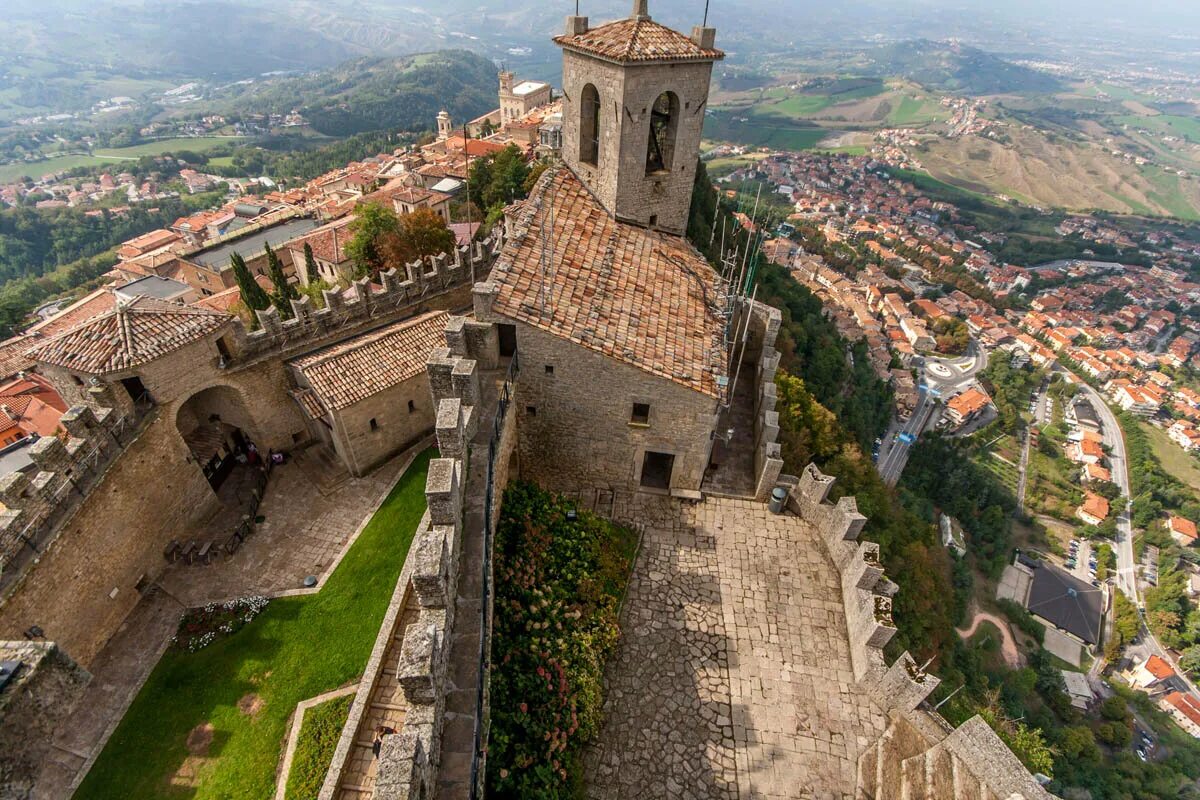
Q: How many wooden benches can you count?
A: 3